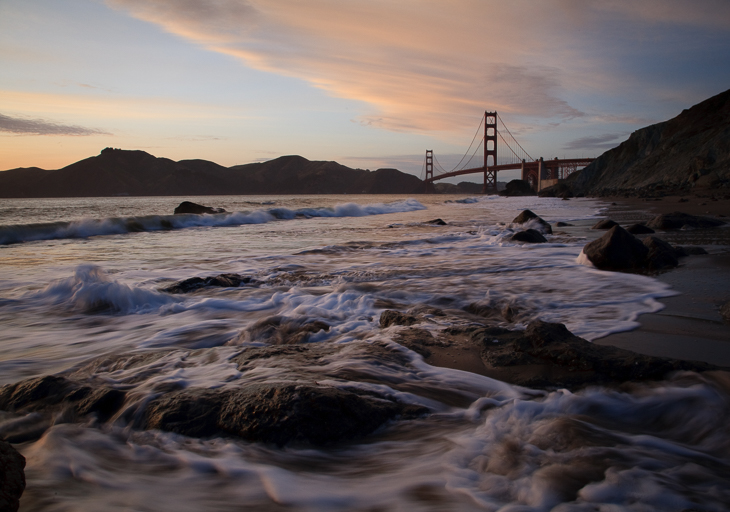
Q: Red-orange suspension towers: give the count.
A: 2